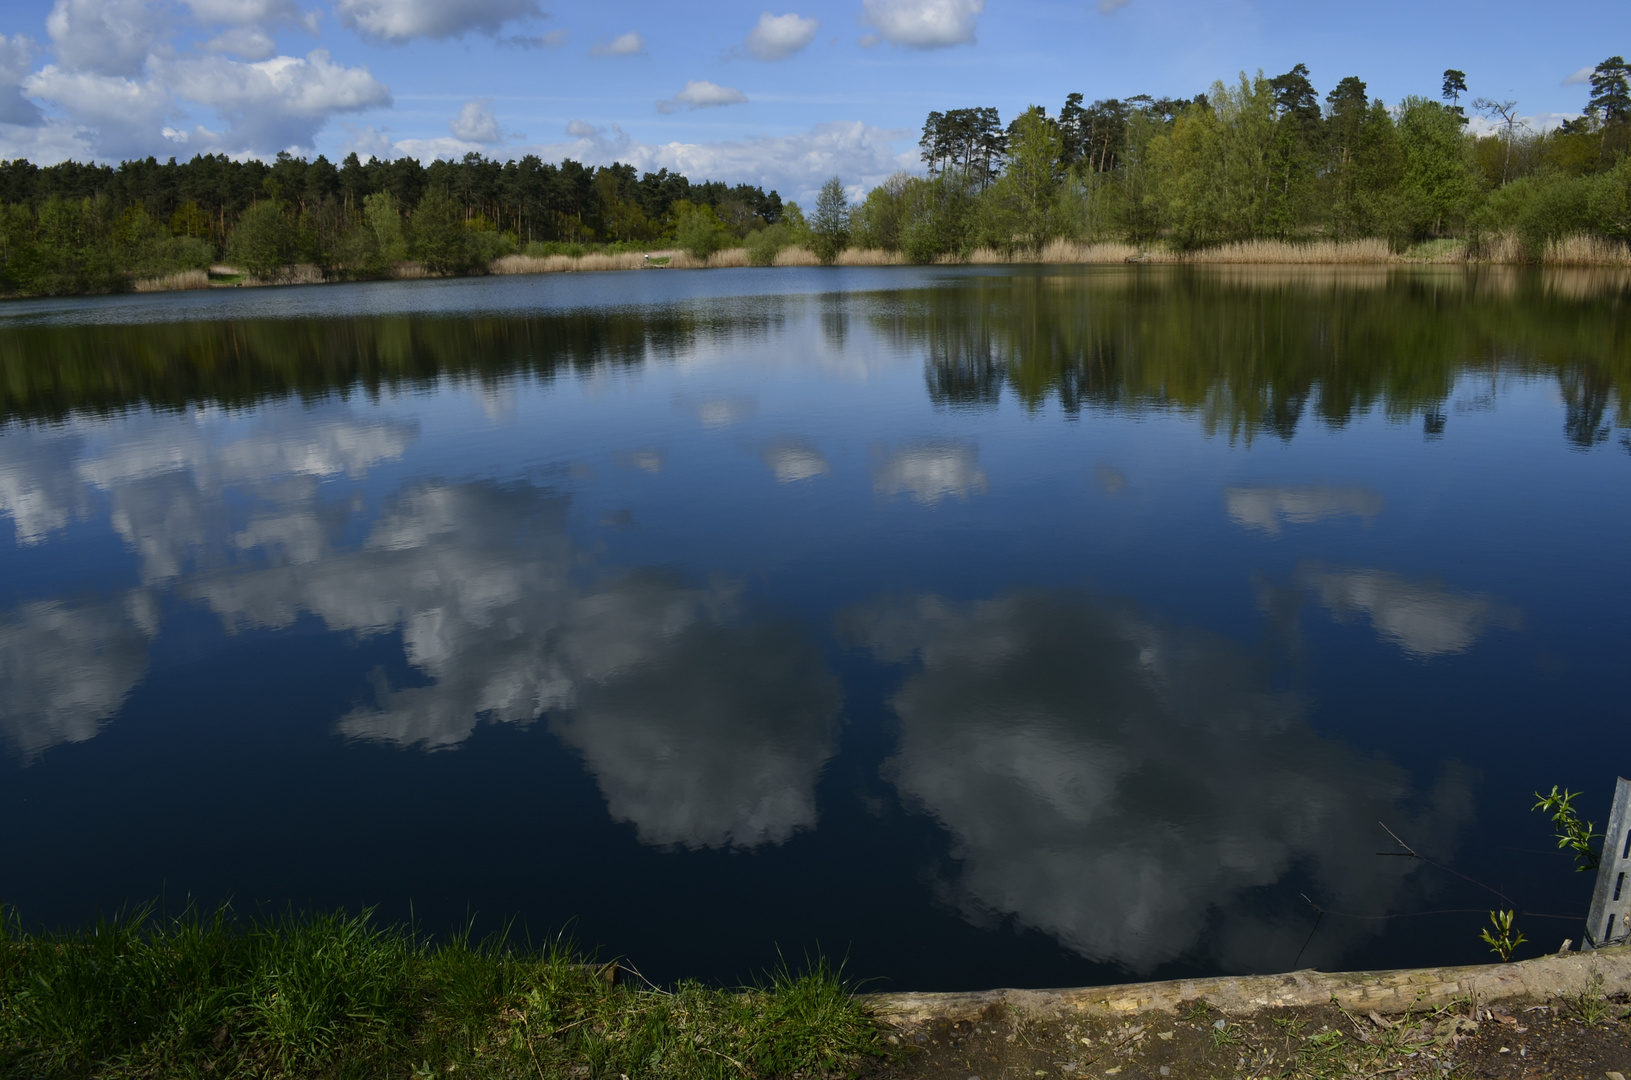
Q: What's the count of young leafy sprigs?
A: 2